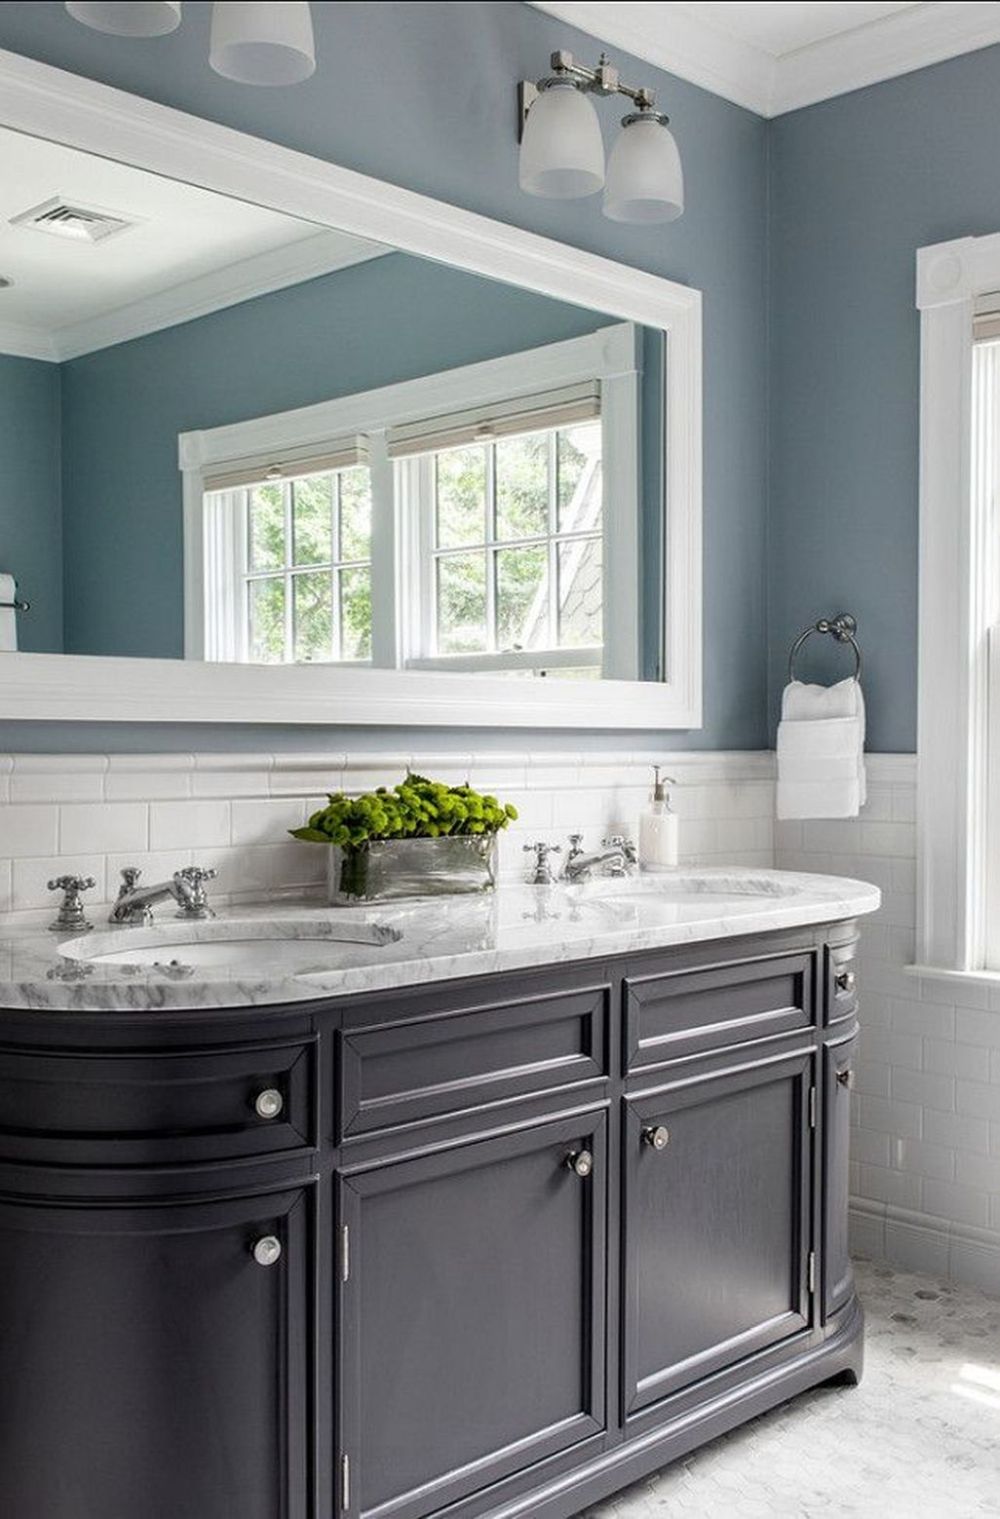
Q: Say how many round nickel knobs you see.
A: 6